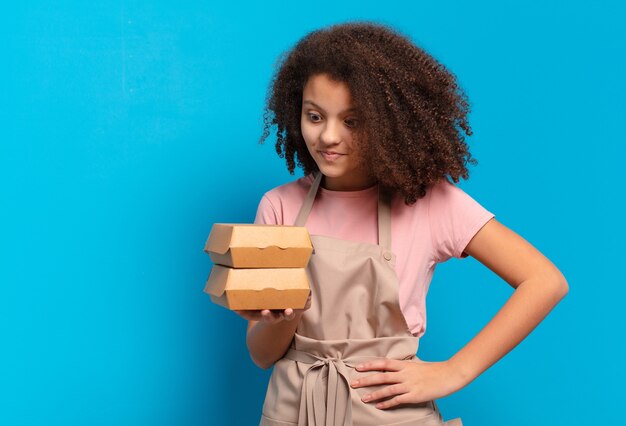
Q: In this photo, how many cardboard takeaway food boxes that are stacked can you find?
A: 2